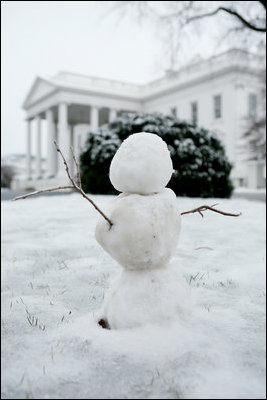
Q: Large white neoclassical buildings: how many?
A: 1